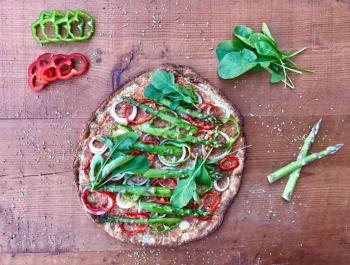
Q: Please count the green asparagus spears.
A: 10